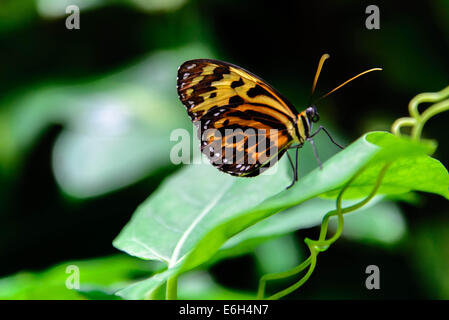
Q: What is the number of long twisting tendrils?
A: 2